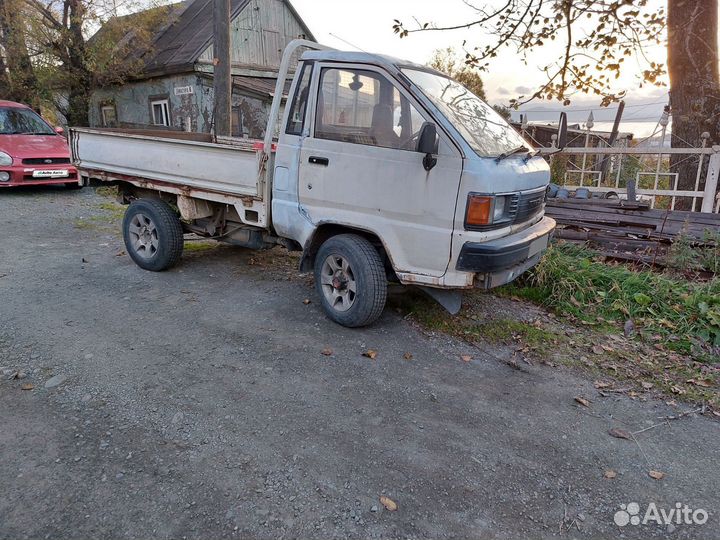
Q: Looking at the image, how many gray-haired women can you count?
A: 0